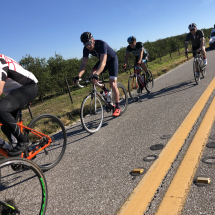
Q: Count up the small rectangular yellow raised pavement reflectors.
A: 2